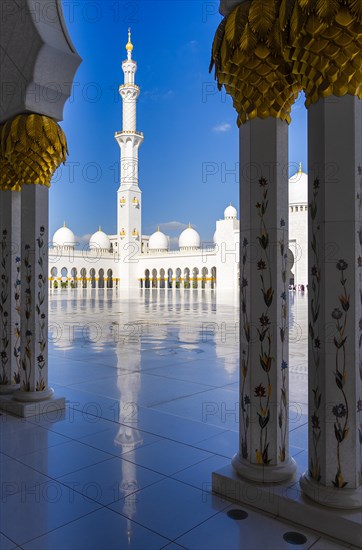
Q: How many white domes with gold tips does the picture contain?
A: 6